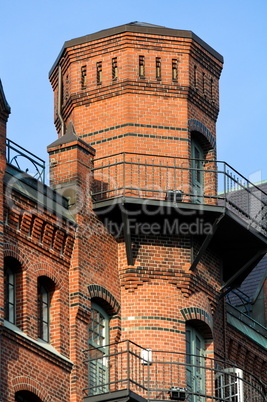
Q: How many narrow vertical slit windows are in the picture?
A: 9